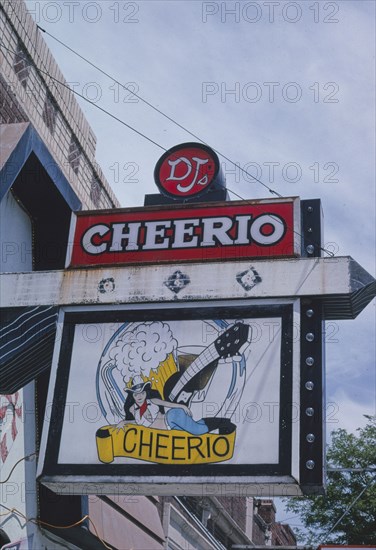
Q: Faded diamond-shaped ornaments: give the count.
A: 3